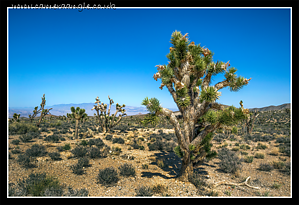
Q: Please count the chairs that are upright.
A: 0